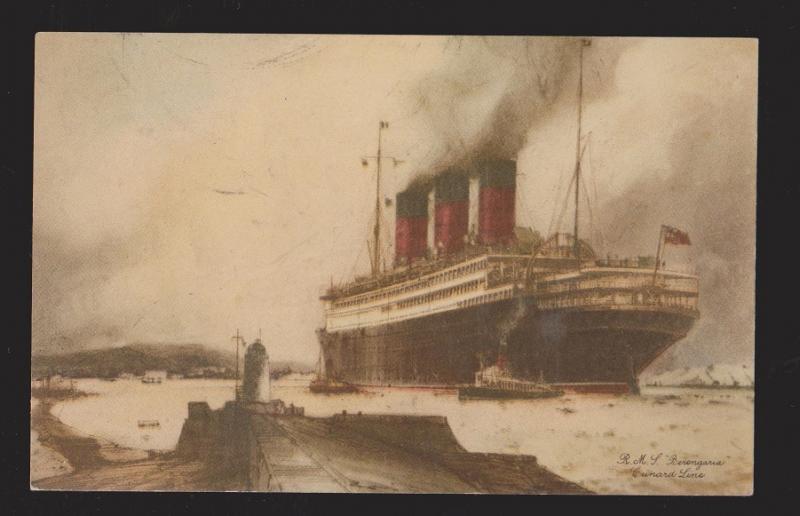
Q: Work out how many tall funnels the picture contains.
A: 3